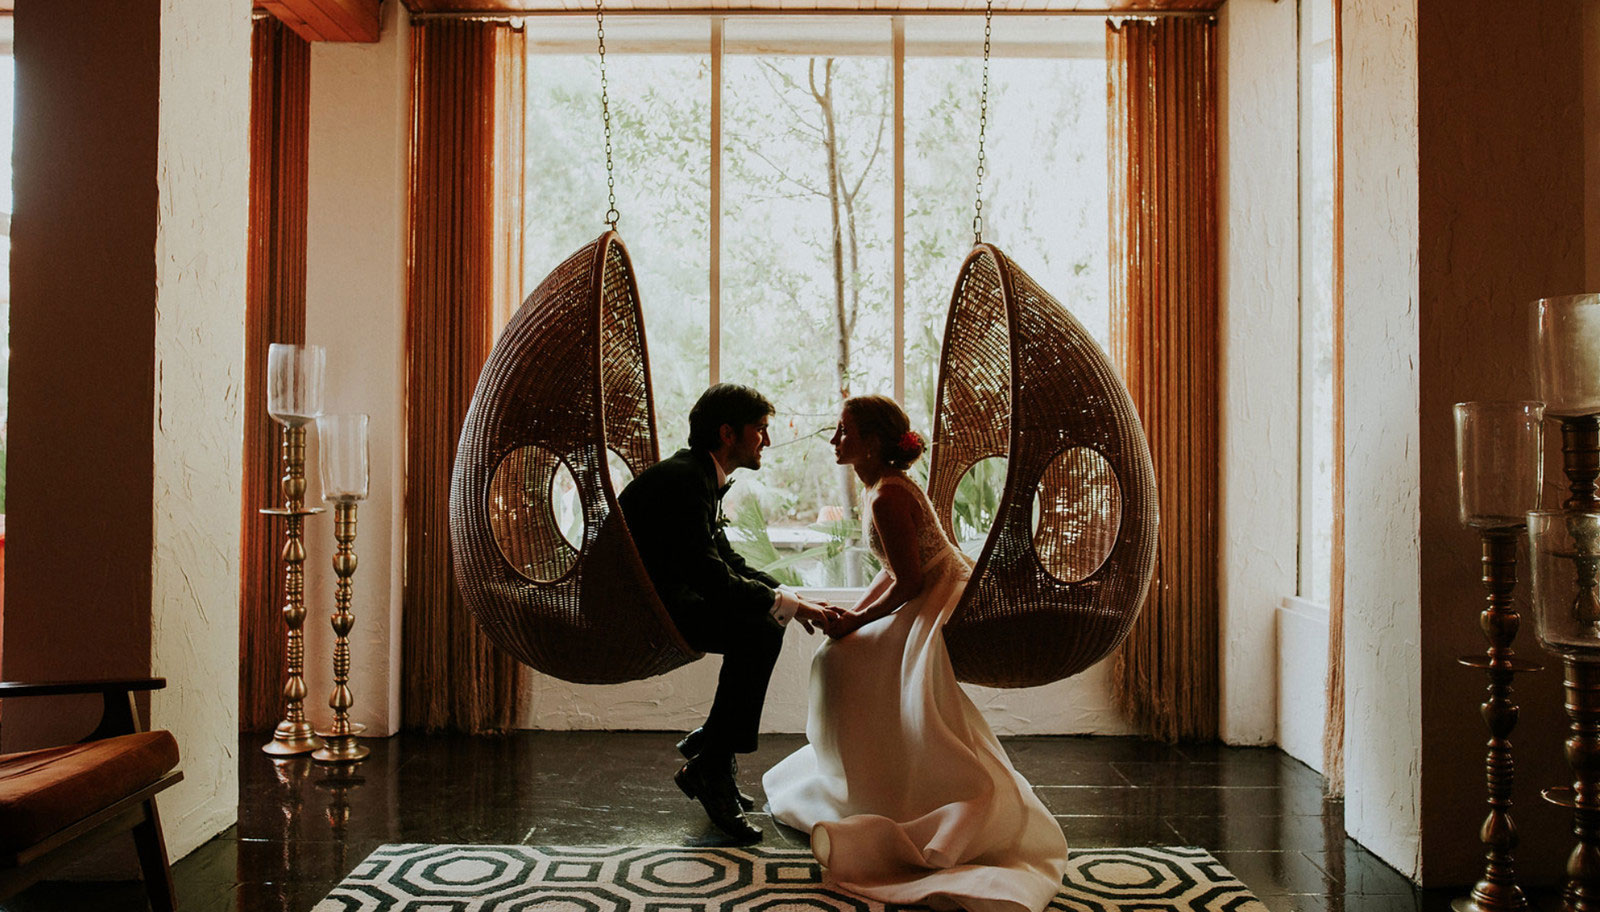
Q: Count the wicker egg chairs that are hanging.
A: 2